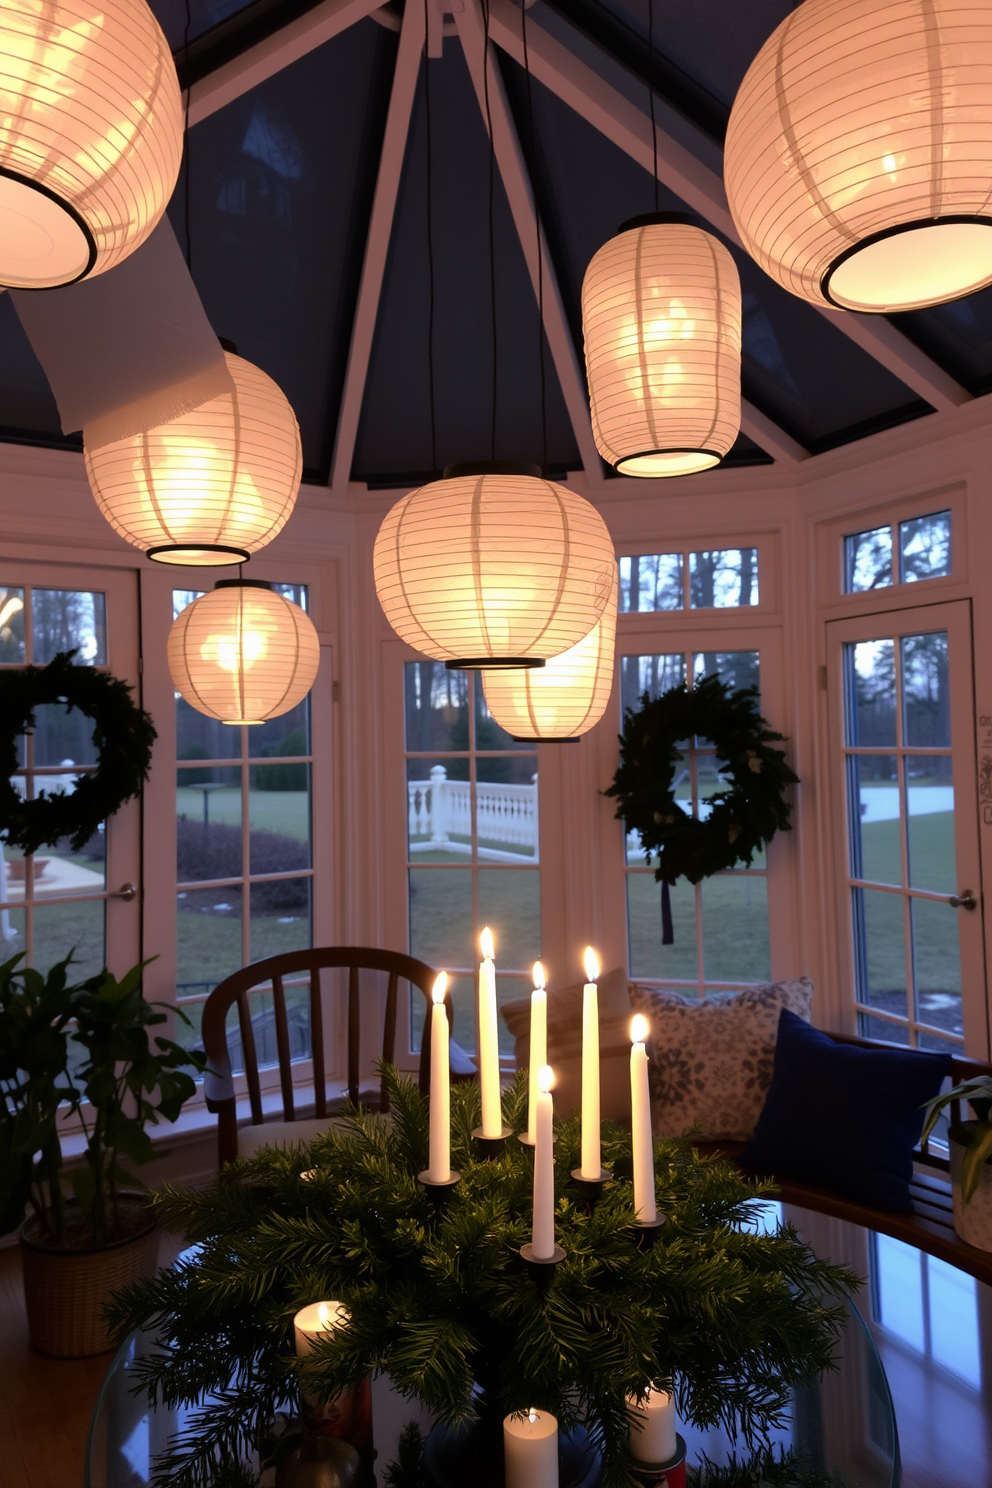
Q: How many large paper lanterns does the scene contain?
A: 7